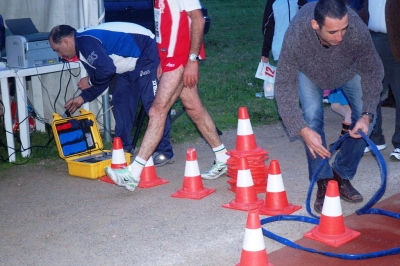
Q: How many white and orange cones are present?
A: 8